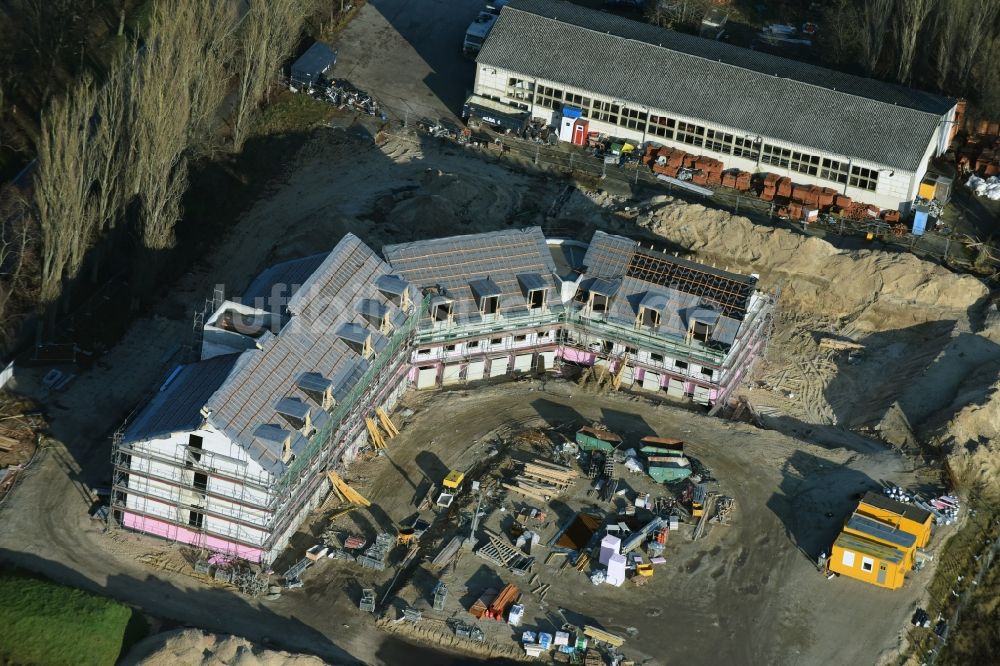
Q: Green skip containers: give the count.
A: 3